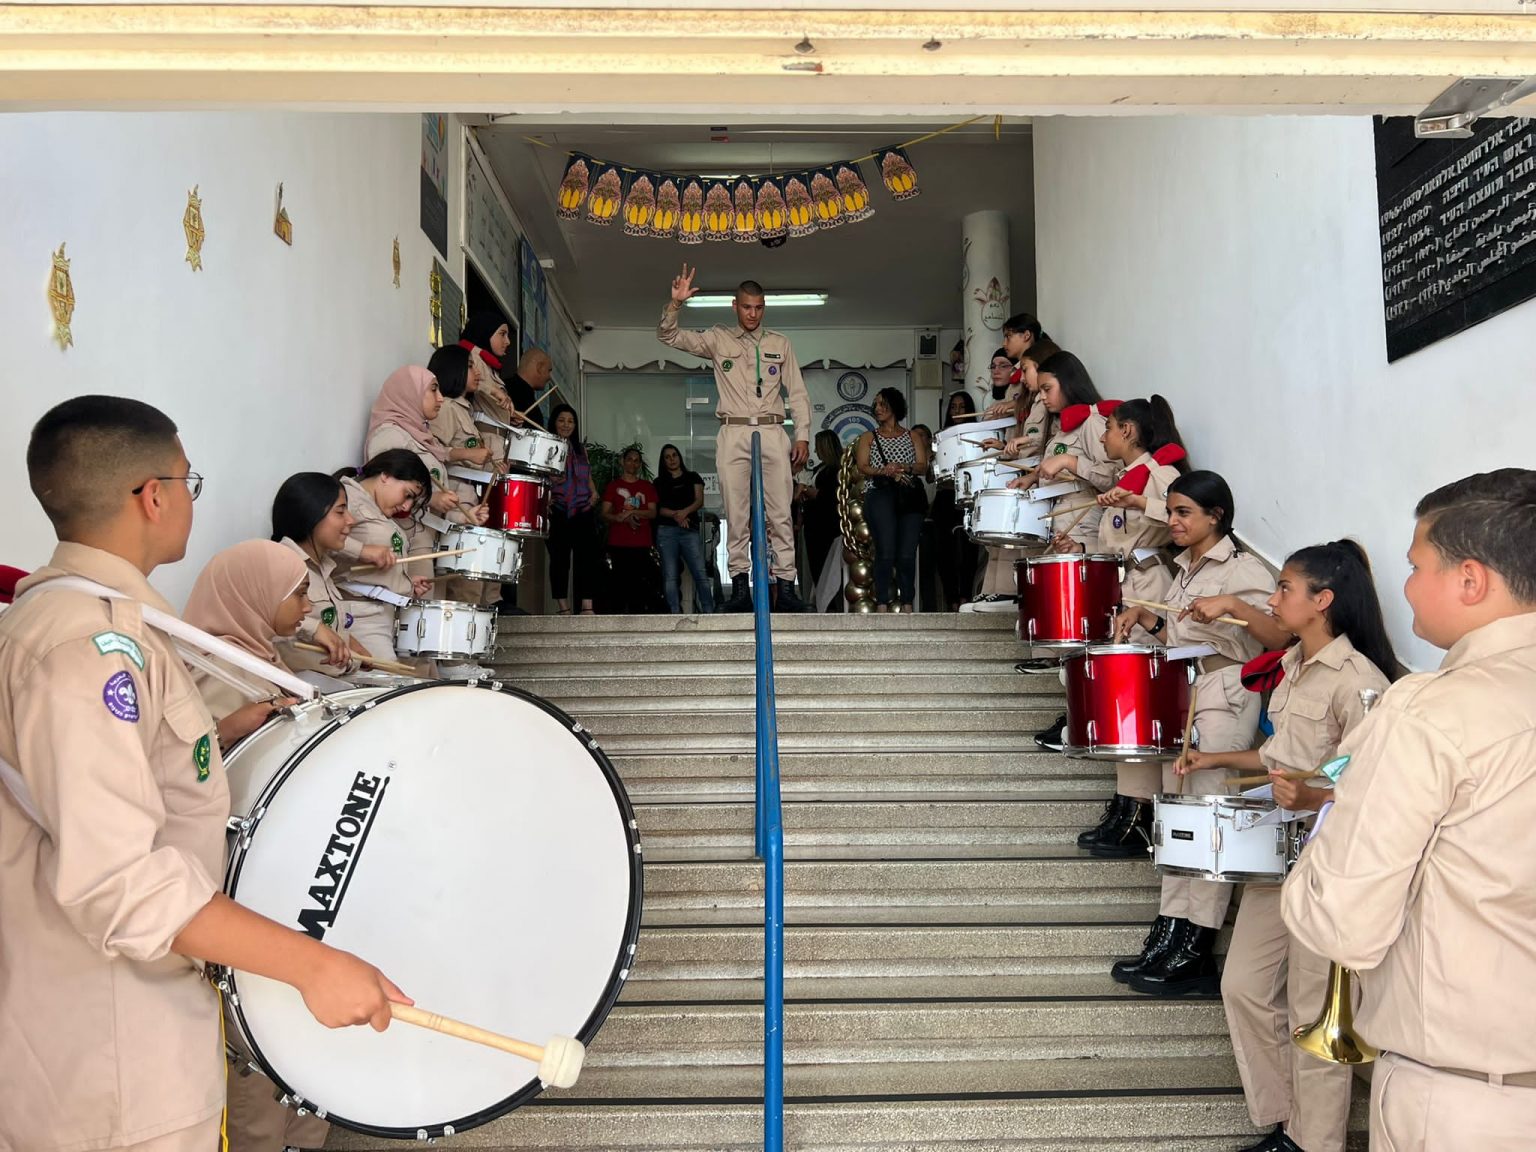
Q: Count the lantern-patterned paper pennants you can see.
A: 12